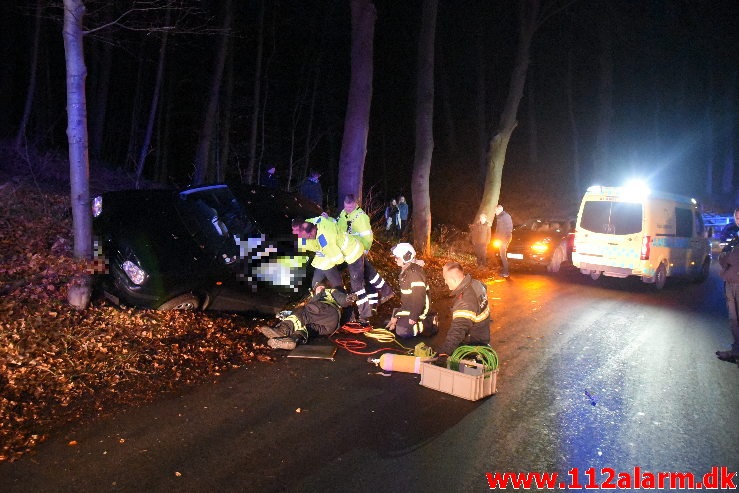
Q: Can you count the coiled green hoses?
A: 1